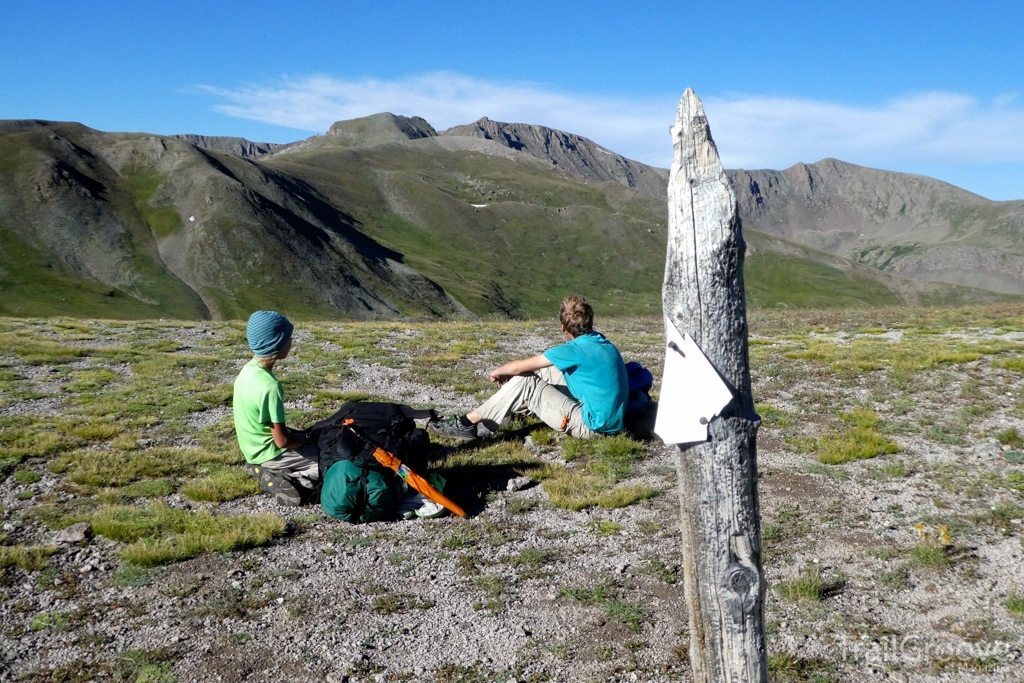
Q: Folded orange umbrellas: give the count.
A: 1